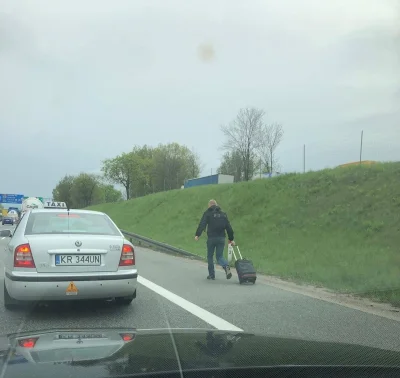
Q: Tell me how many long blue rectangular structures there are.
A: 1